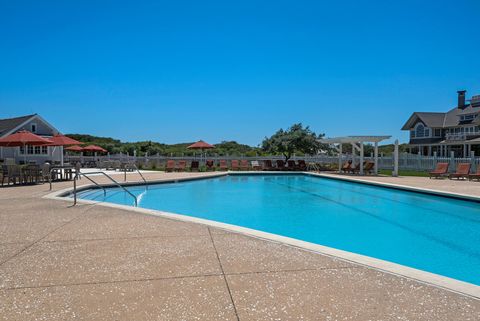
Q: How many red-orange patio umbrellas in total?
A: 5